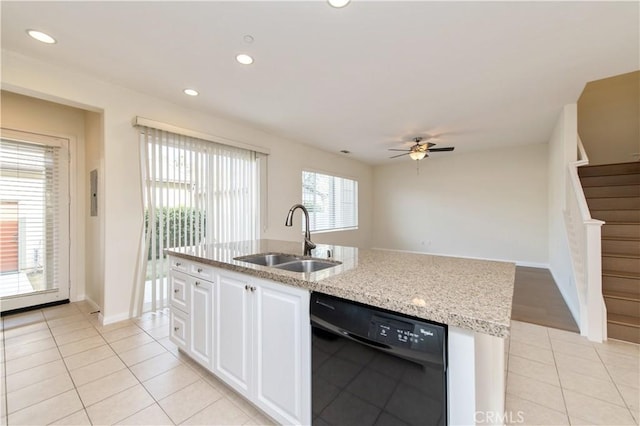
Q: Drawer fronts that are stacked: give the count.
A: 3